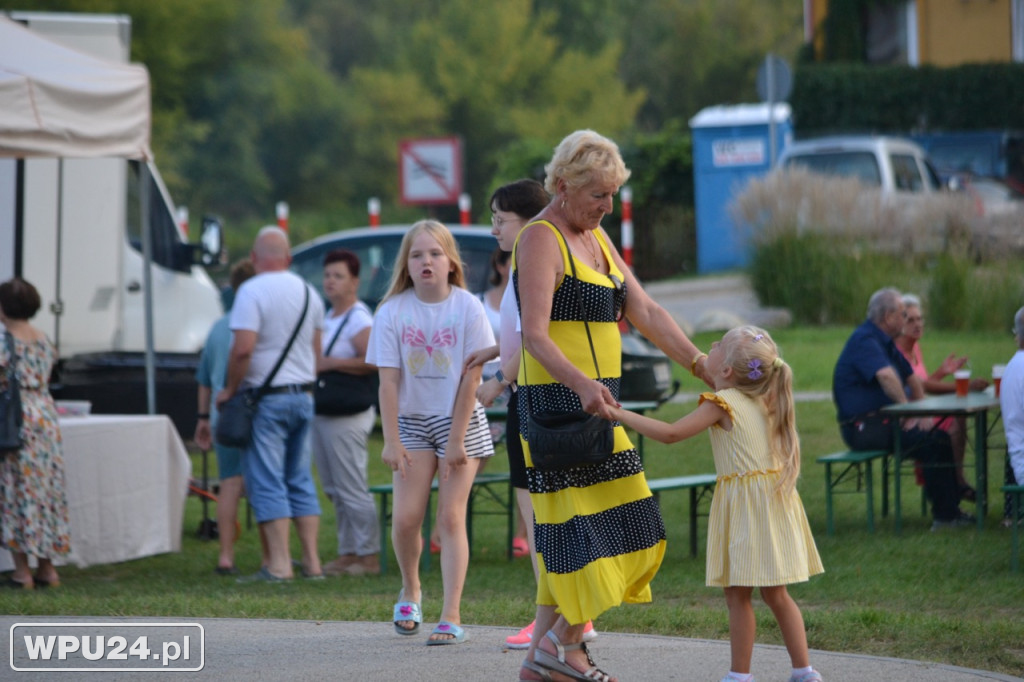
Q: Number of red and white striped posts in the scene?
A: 5